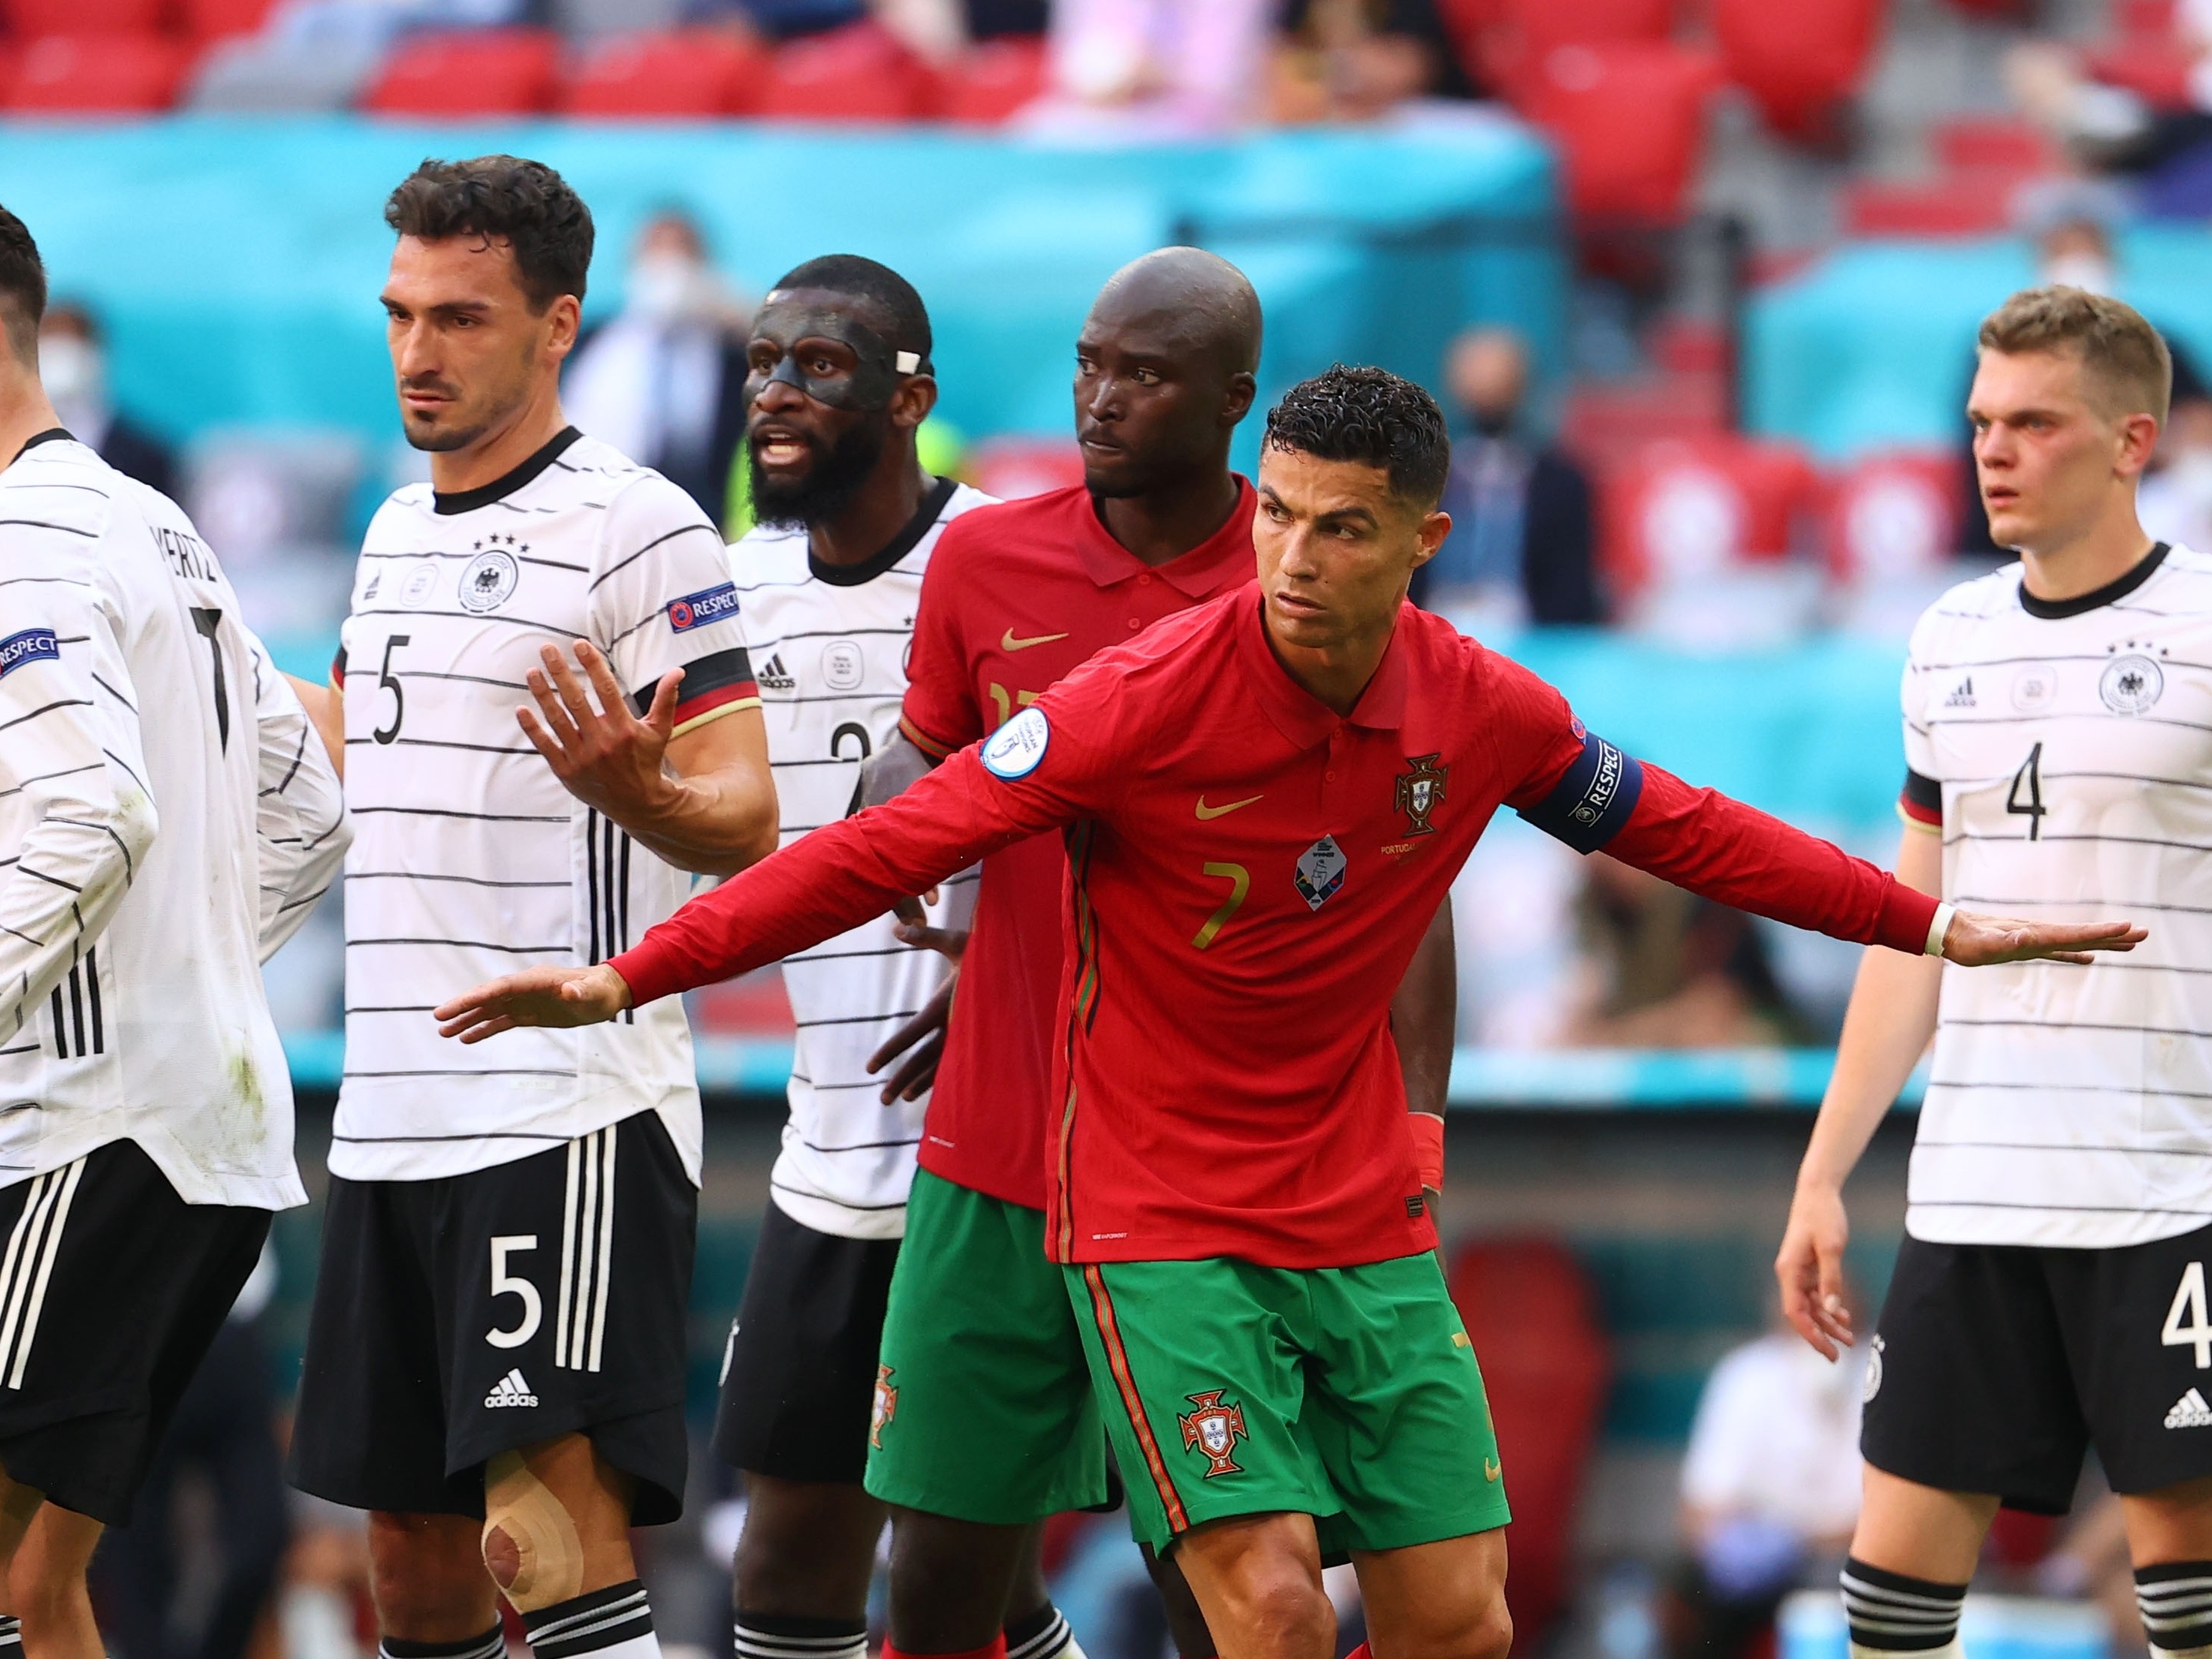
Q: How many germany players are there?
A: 4